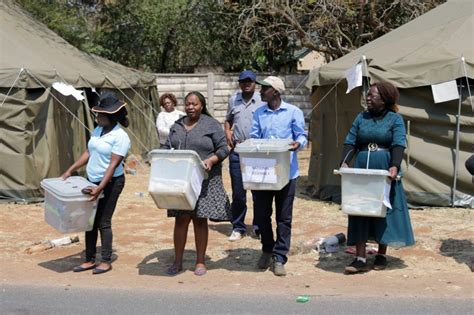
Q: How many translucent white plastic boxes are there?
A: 4